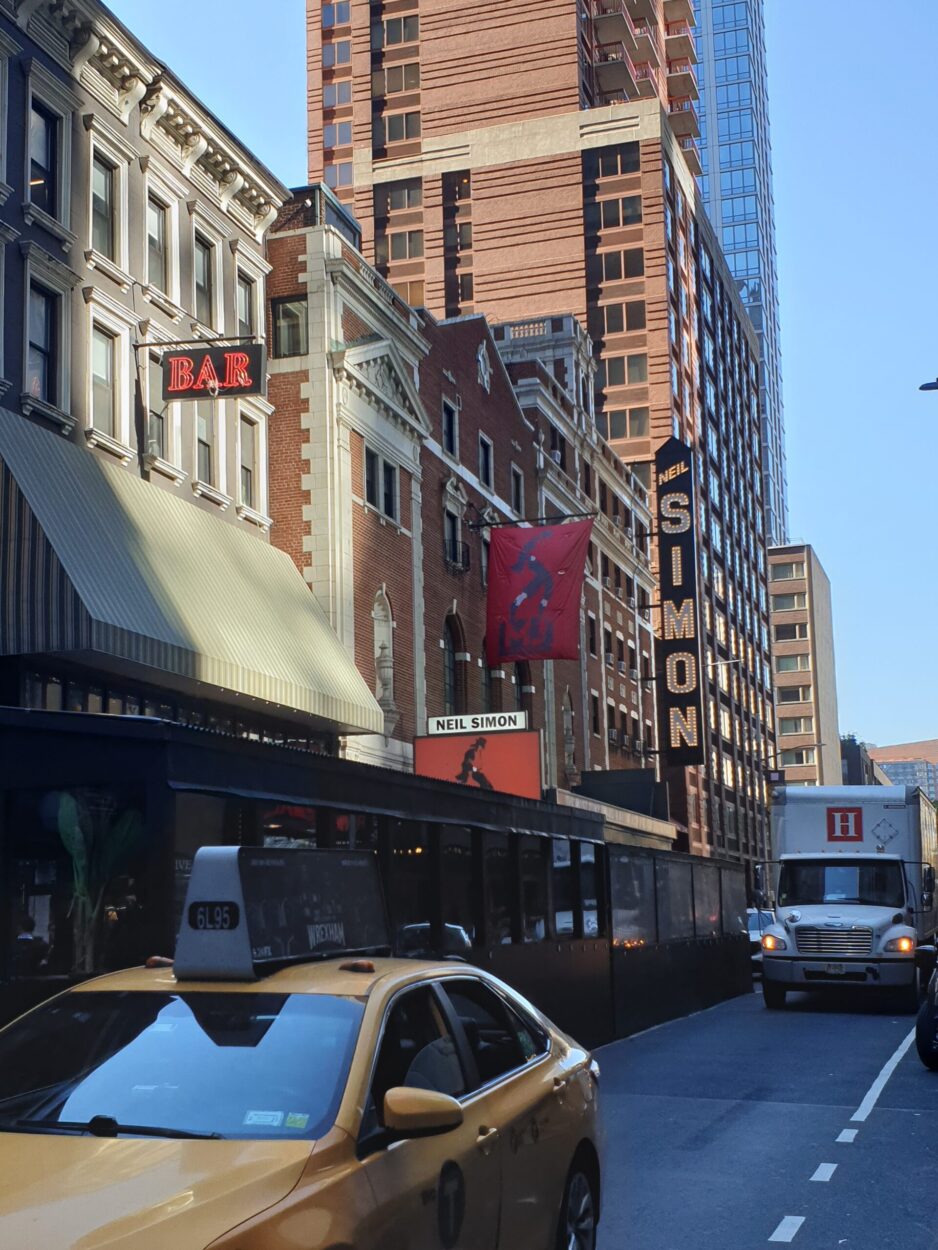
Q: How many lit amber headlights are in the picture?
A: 2